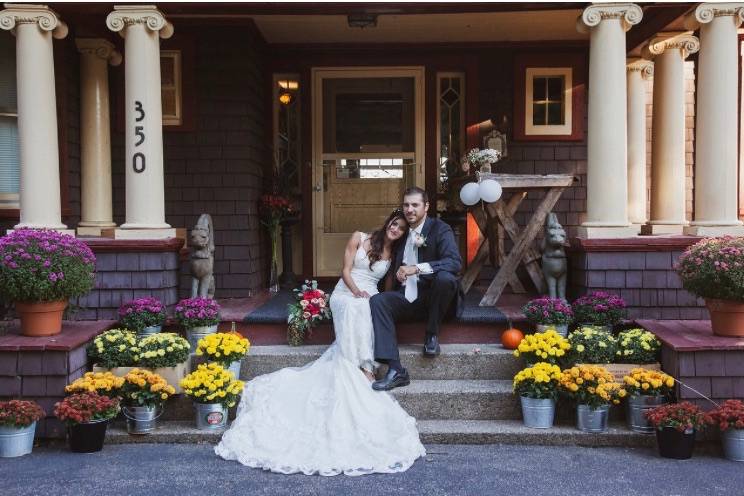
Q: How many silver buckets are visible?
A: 12